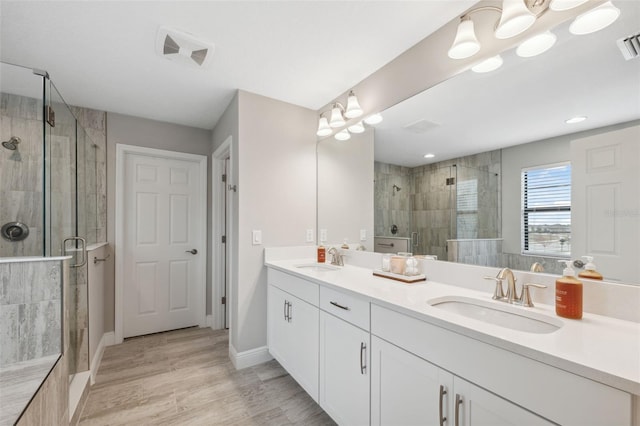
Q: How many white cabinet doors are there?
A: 5